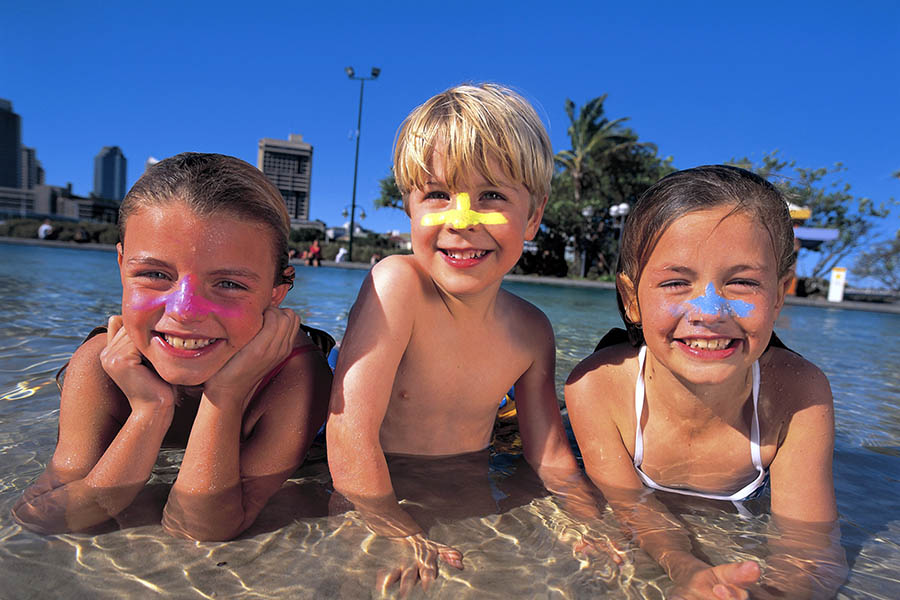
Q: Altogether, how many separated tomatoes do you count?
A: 0